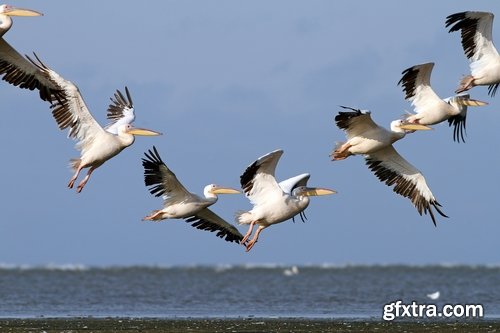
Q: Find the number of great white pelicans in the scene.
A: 7